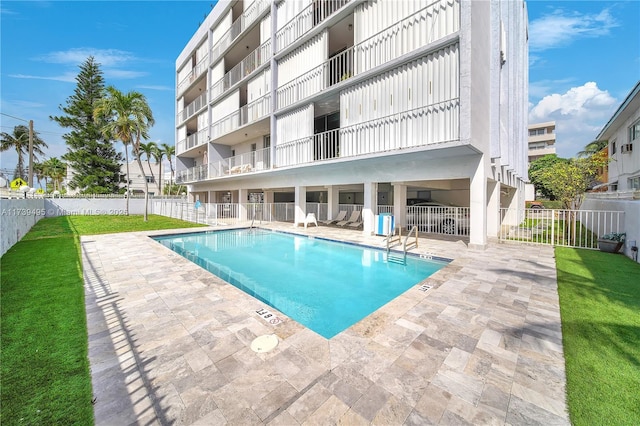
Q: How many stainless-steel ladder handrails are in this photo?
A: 2